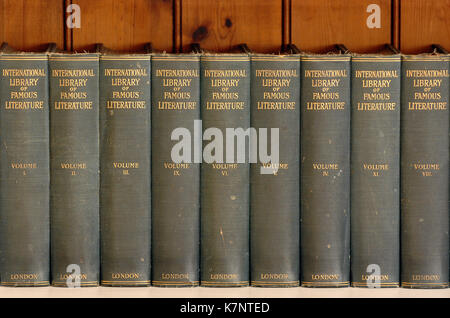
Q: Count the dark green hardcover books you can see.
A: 9